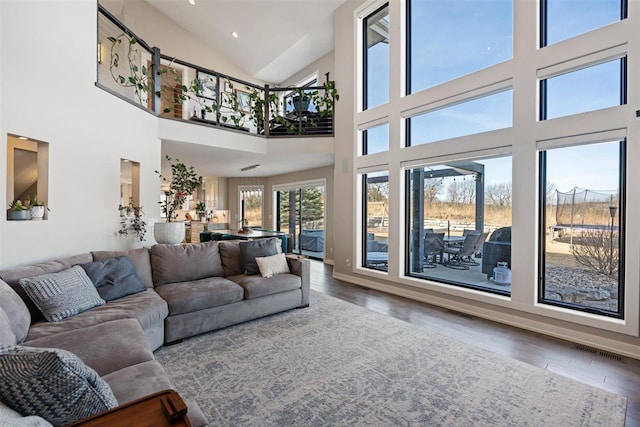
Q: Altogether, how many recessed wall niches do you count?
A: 2